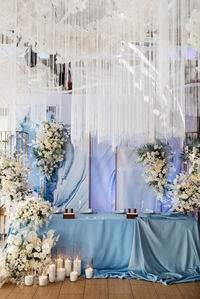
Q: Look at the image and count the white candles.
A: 9